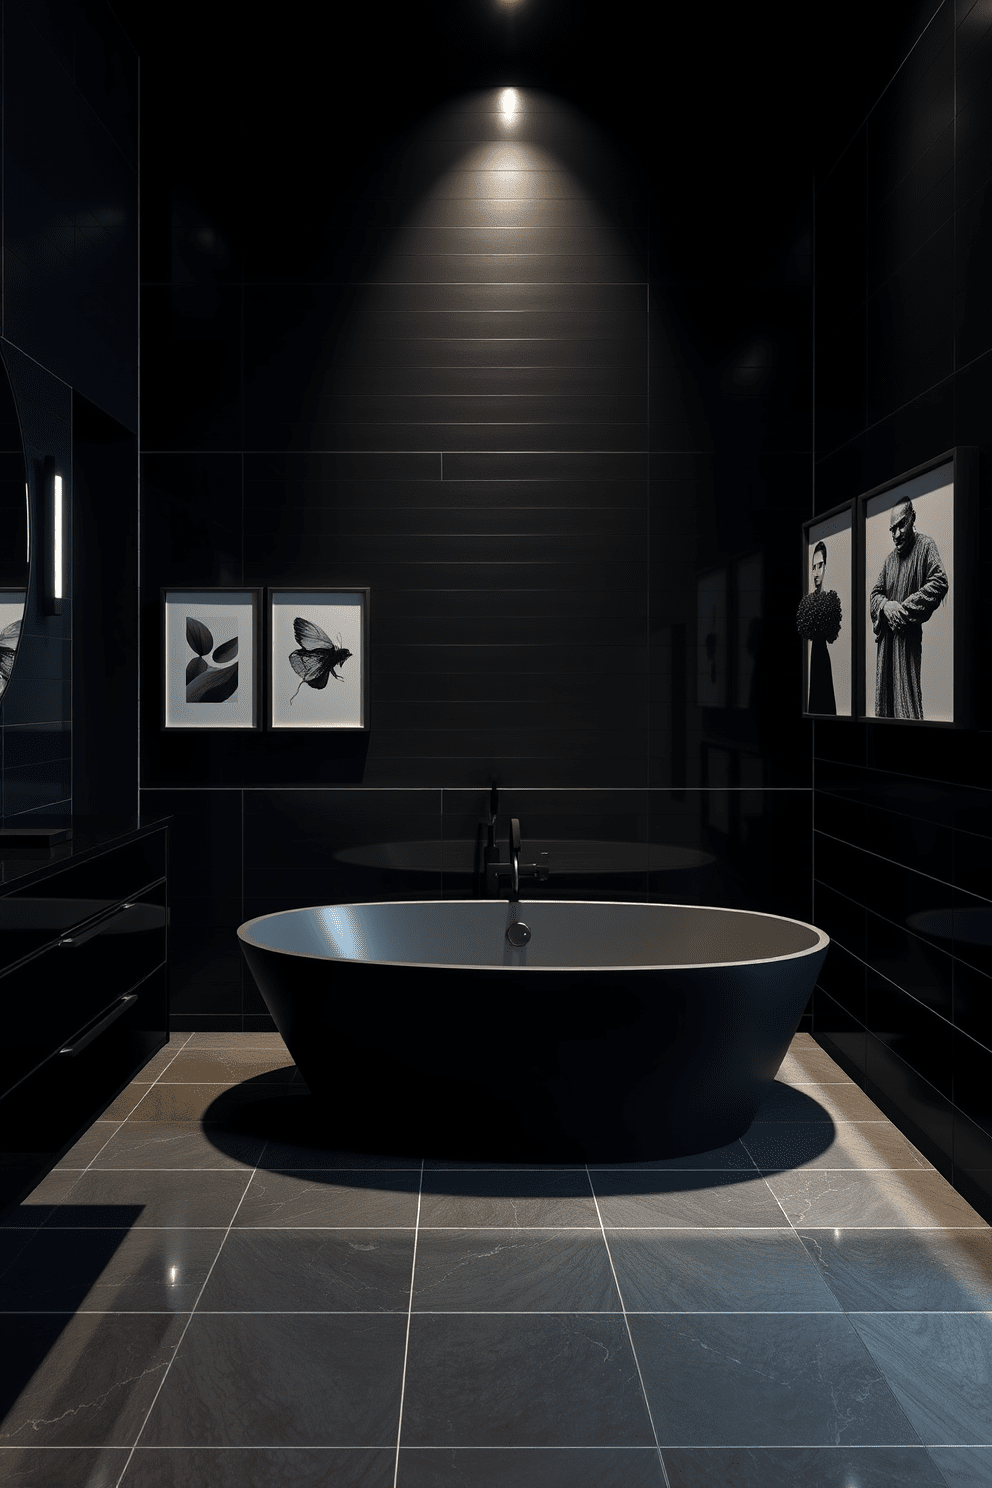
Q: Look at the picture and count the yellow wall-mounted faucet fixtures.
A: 0